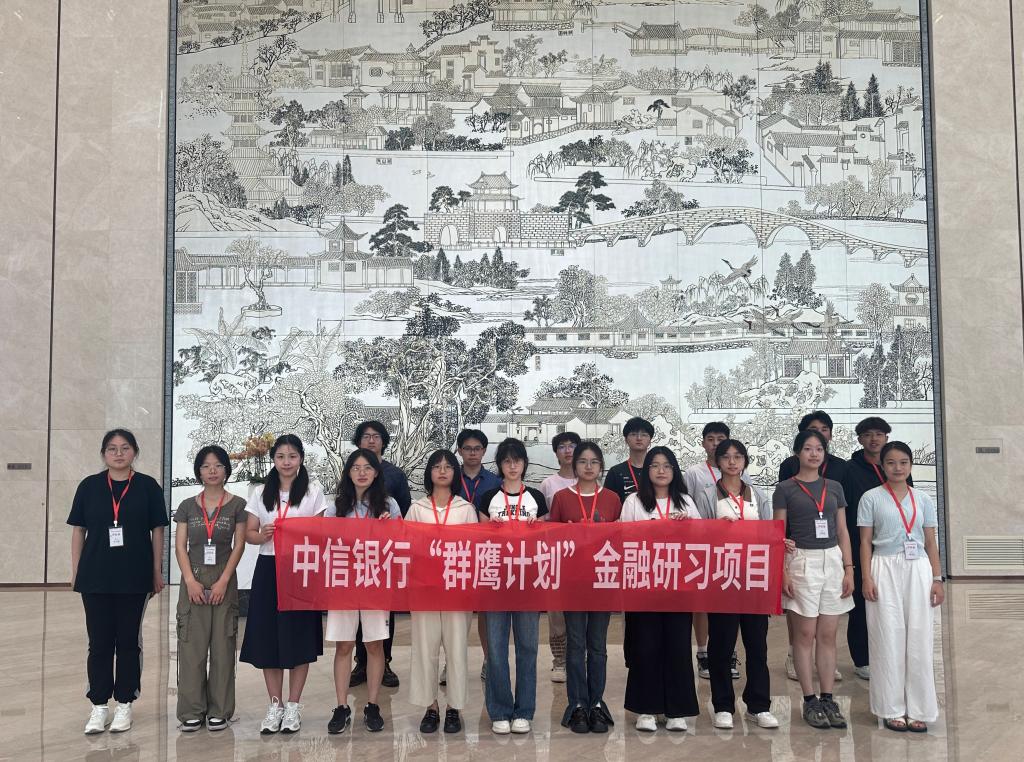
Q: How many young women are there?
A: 11